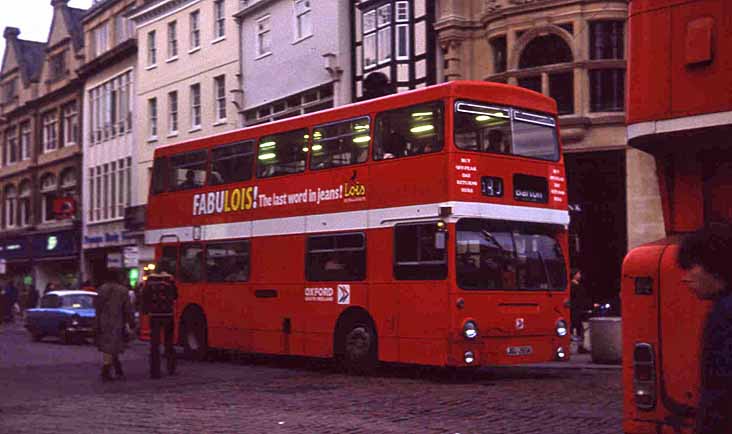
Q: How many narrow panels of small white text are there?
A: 2